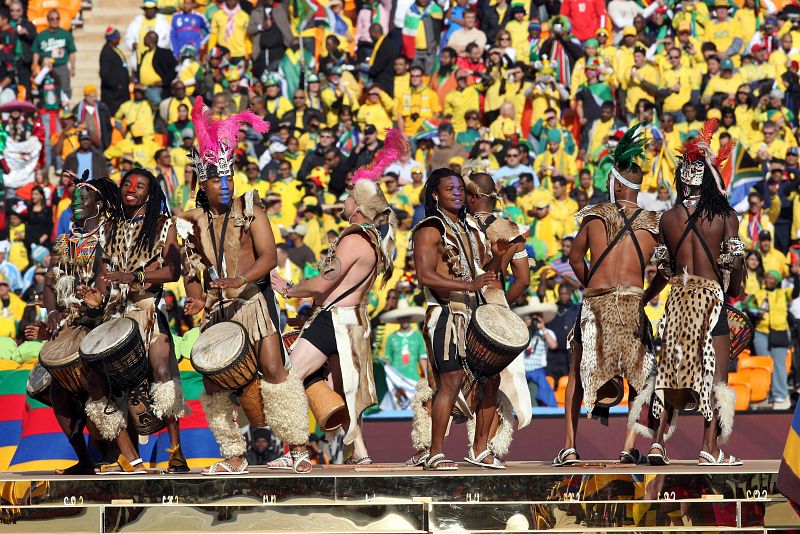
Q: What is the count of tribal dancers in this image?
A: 8